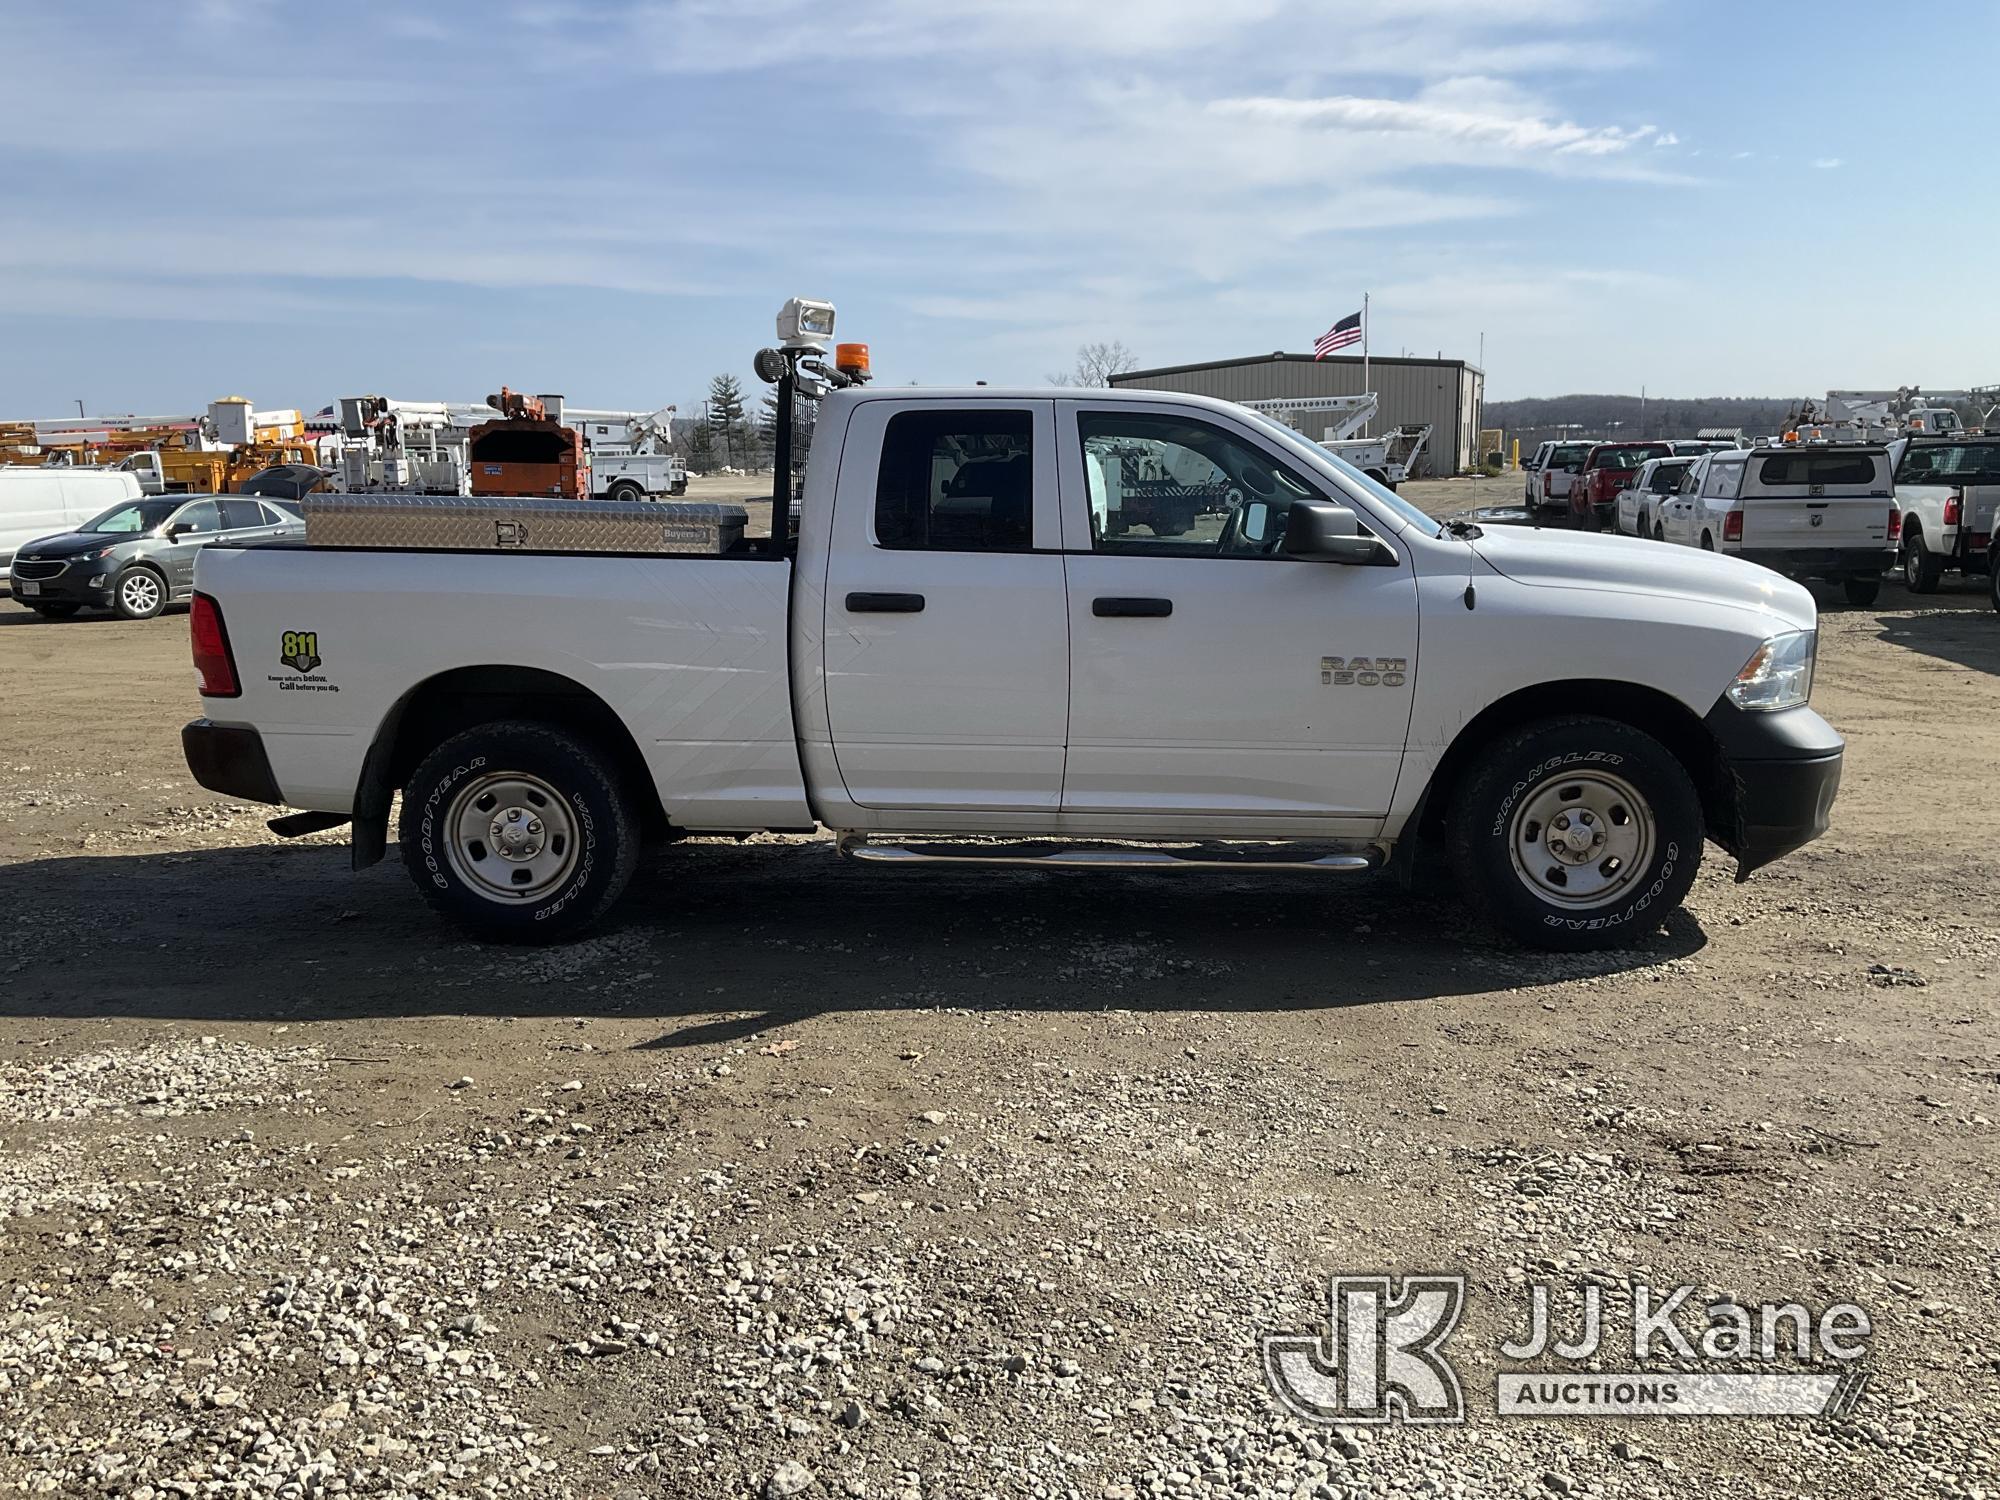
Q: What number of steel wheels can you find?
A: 2